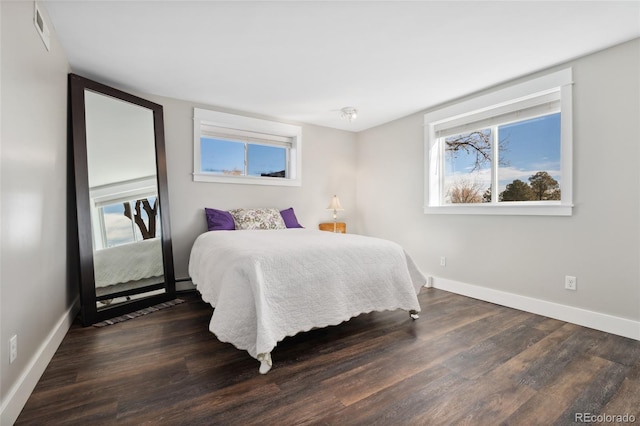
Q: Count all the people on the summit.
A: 0